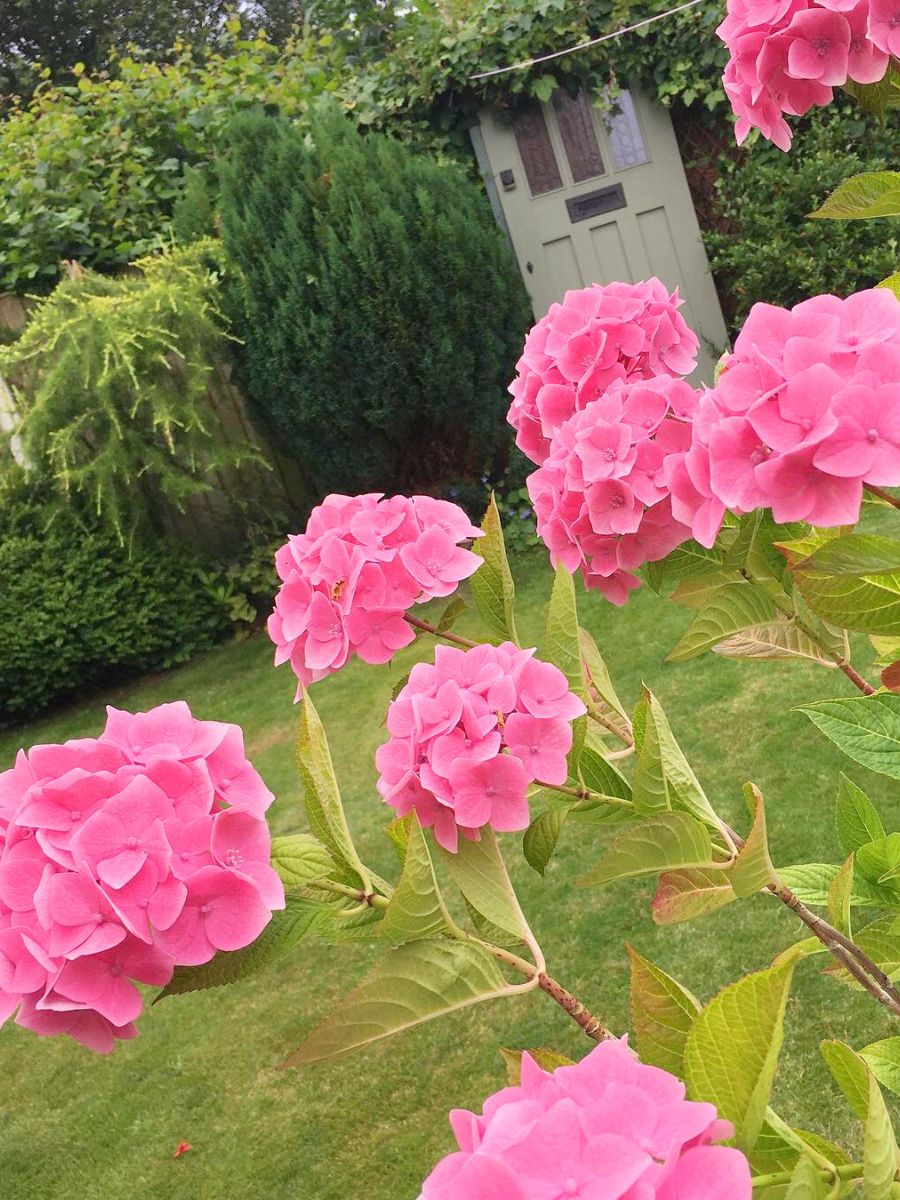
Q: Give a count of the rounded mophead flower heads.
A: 8